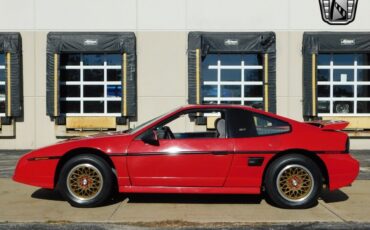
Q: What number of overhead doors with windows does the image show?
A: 4